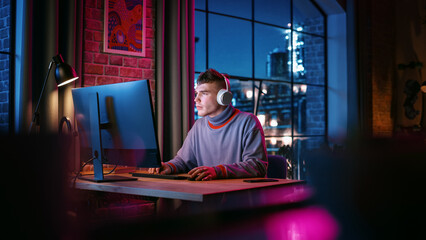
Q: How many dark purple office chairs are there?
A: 1